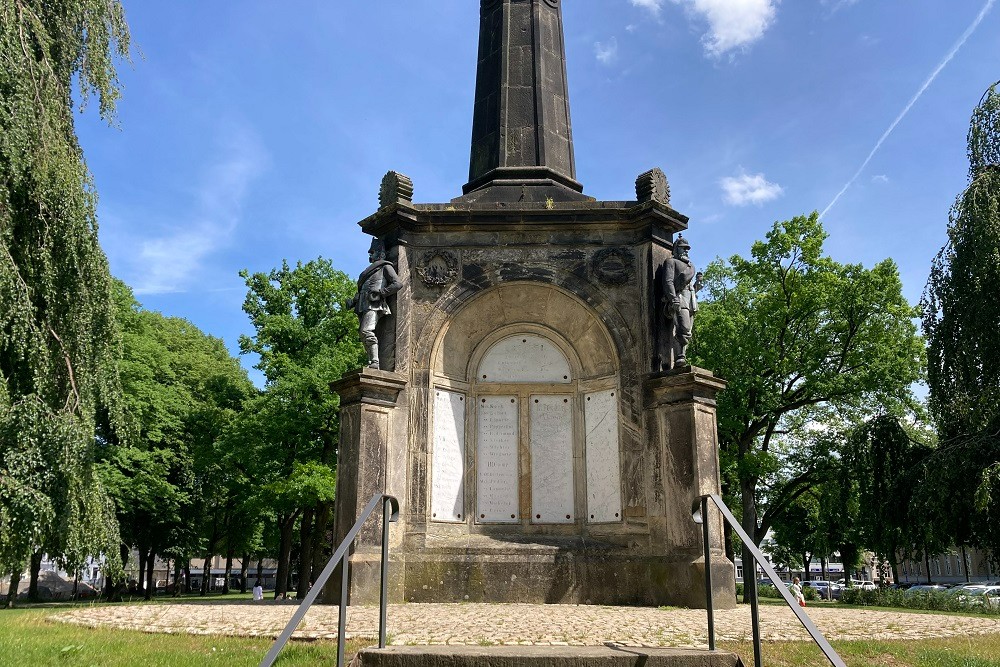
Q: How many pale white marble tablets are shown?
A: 5